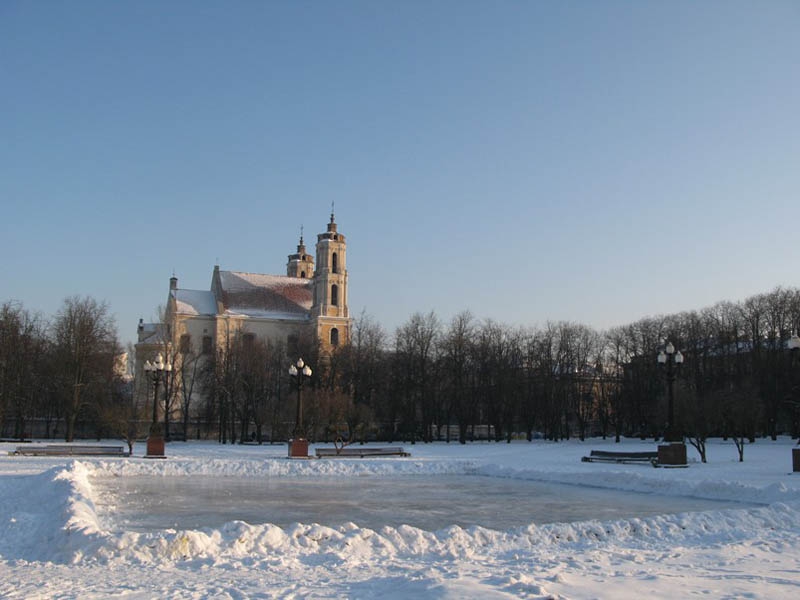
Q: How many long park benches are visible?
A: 3